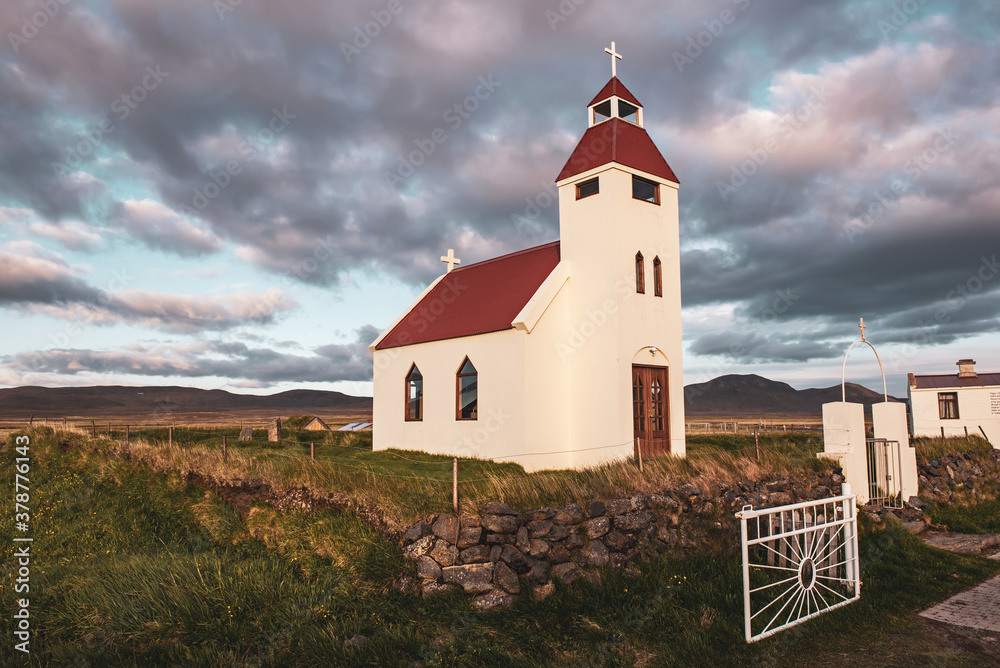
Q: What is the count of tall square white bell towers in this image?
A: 1